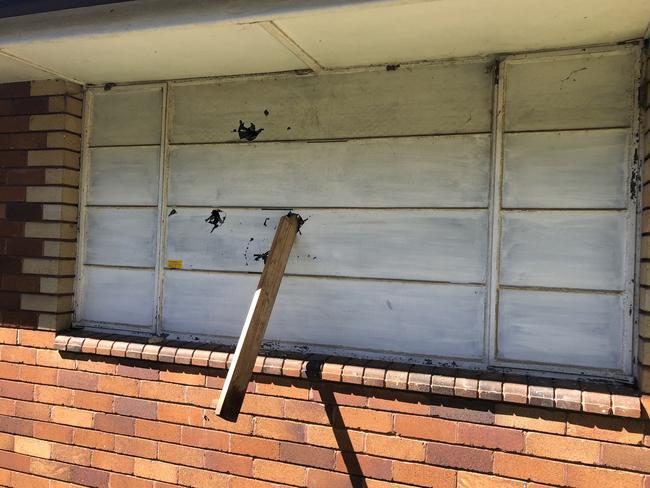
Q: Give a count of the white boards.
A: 12